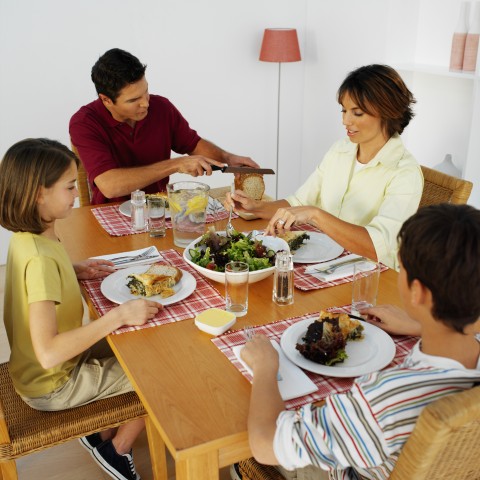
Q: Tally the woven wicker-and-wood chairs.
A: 4